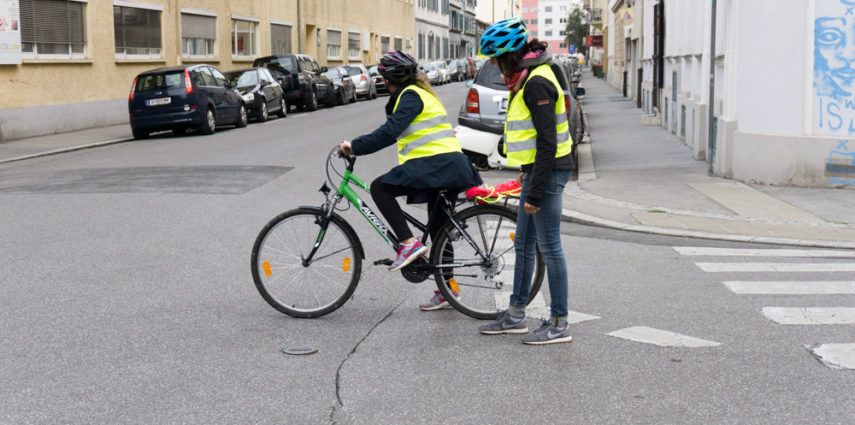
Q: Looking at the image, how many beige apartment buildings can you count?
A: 1